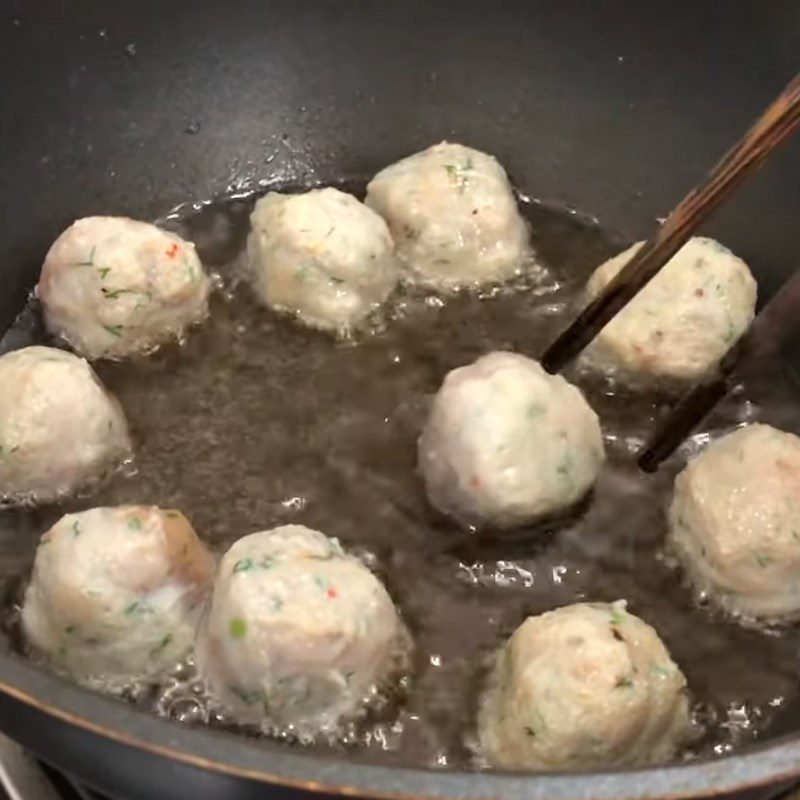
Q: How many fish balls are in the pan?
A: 10